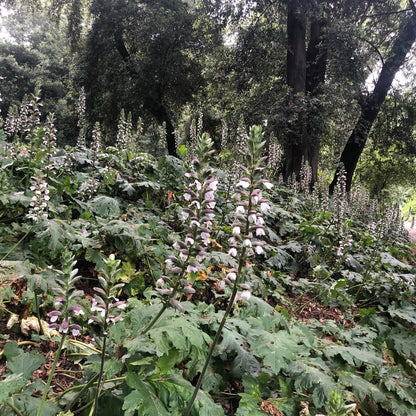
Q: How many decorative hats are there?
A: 0